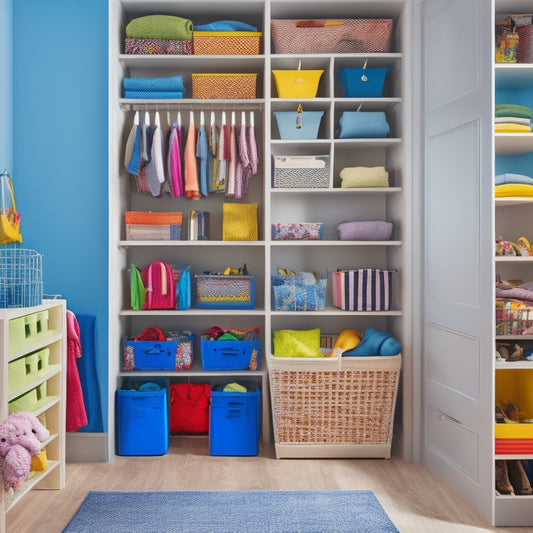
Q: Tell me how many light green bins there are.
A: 3